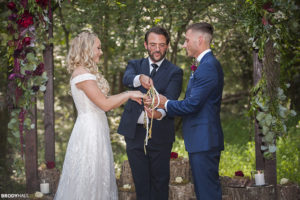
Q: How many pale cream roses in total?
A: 4